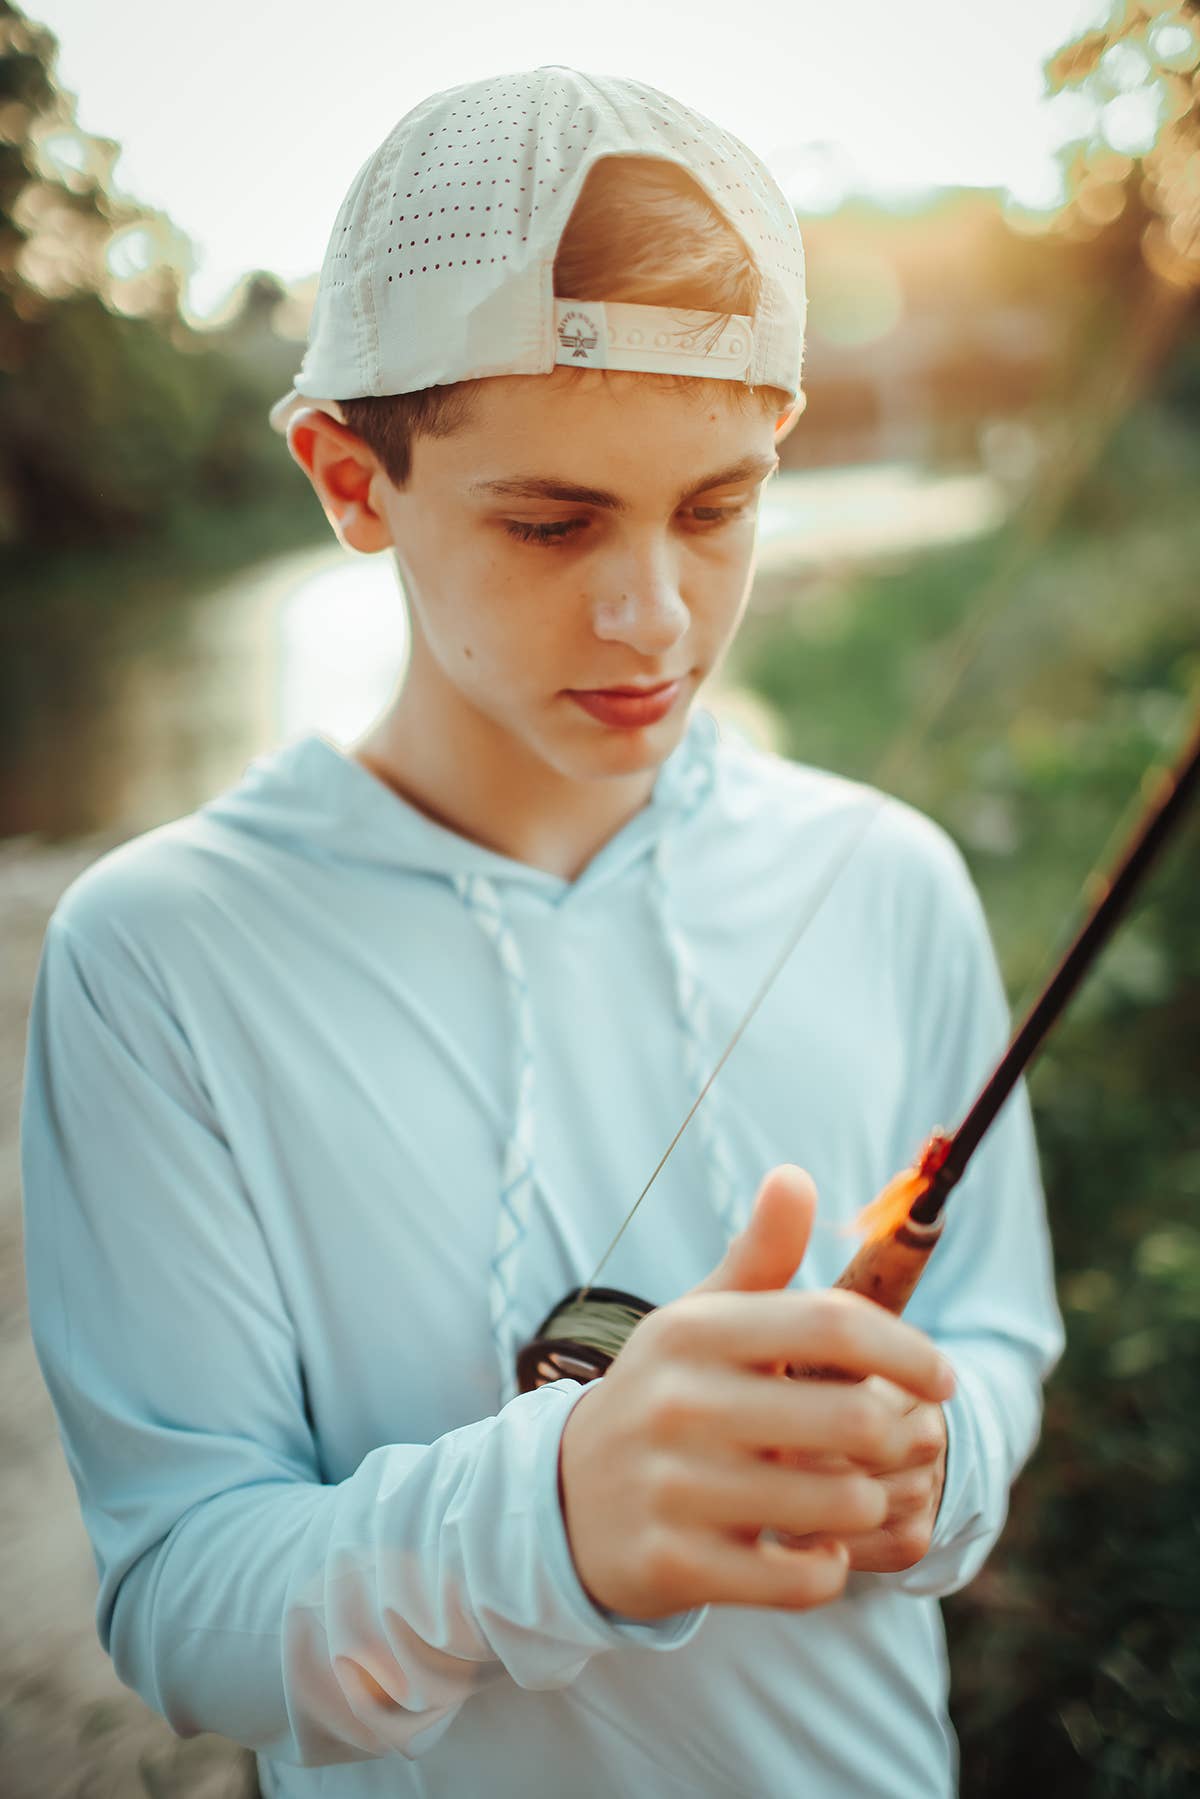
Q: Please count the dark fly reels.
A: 1